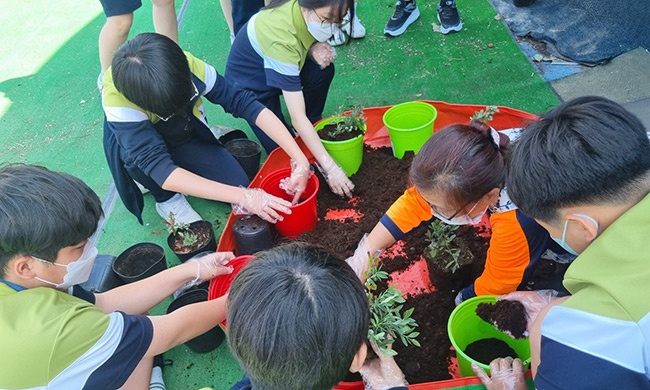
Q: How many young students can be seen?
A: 5